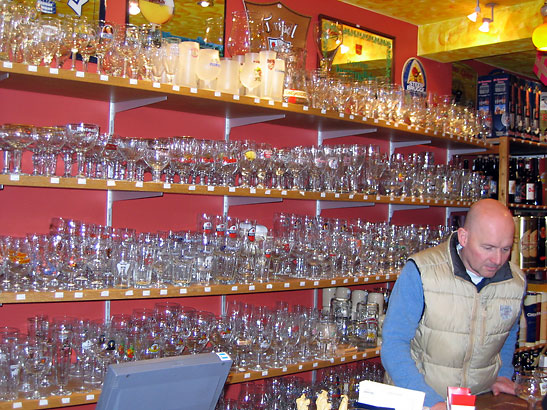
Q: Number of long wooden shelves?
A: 4